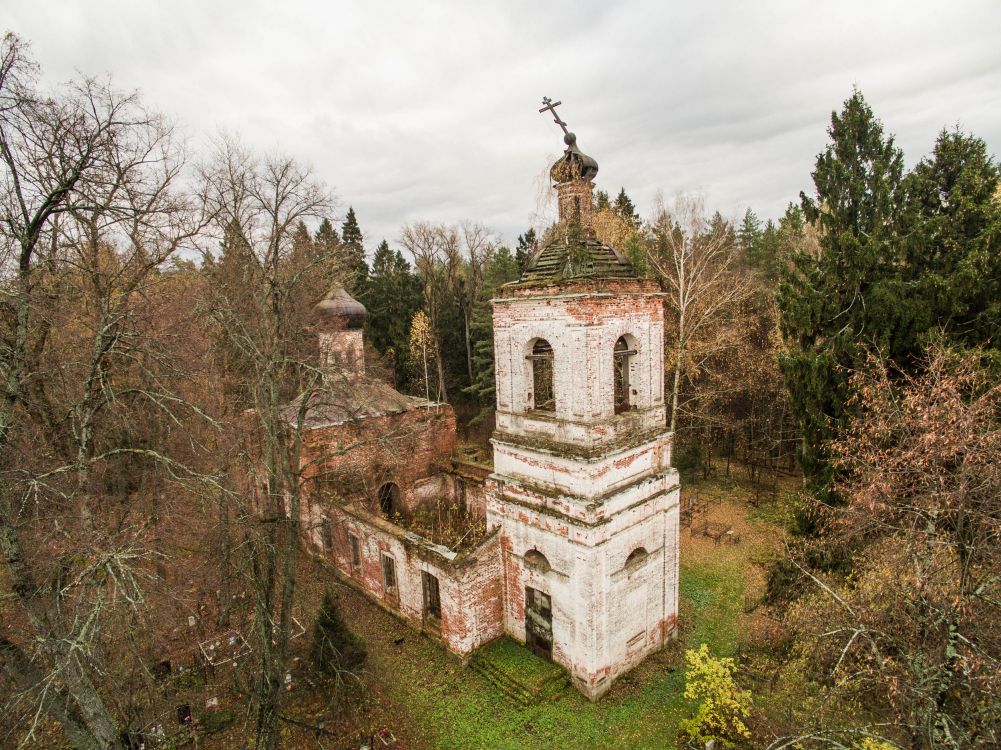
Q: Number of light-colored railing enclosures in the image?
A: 2